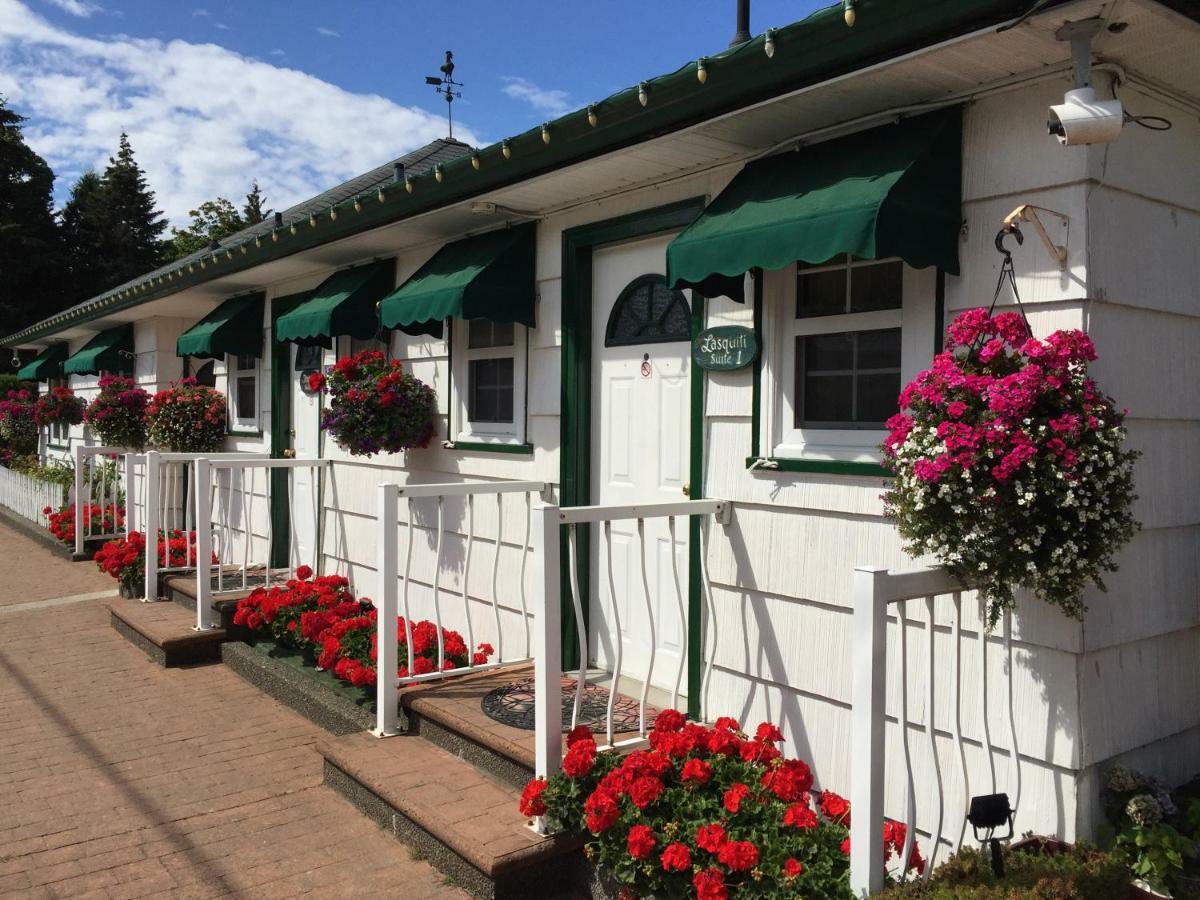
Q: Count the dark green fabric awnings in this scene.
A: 6